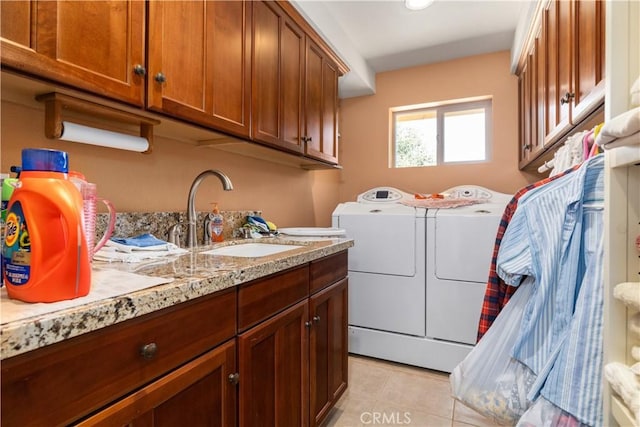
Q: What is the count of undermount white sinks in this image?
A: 1